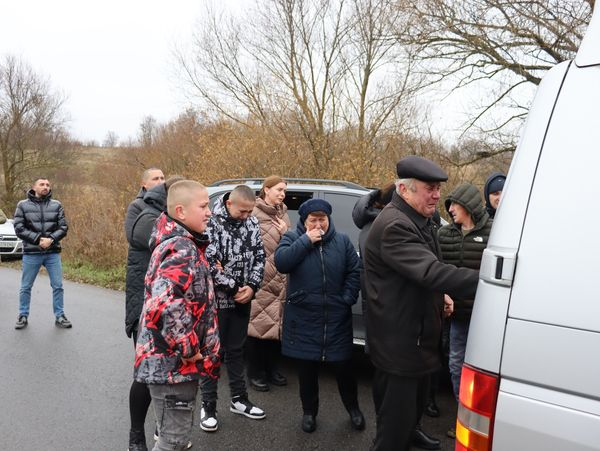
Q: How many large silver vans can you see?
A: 1